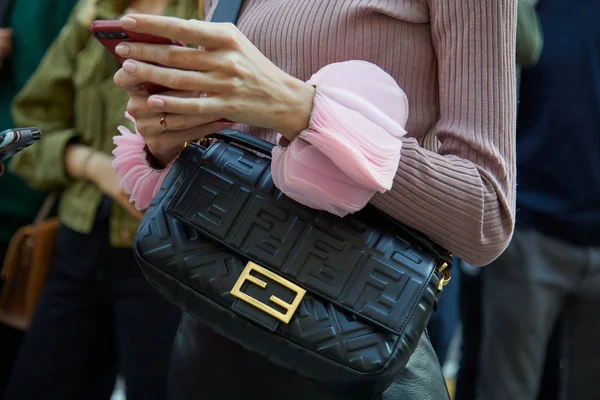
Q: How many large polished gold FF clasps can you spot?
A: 1